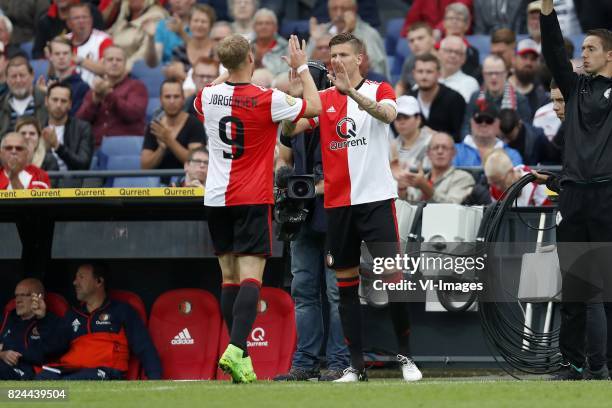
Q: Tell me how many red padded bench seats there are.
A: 4